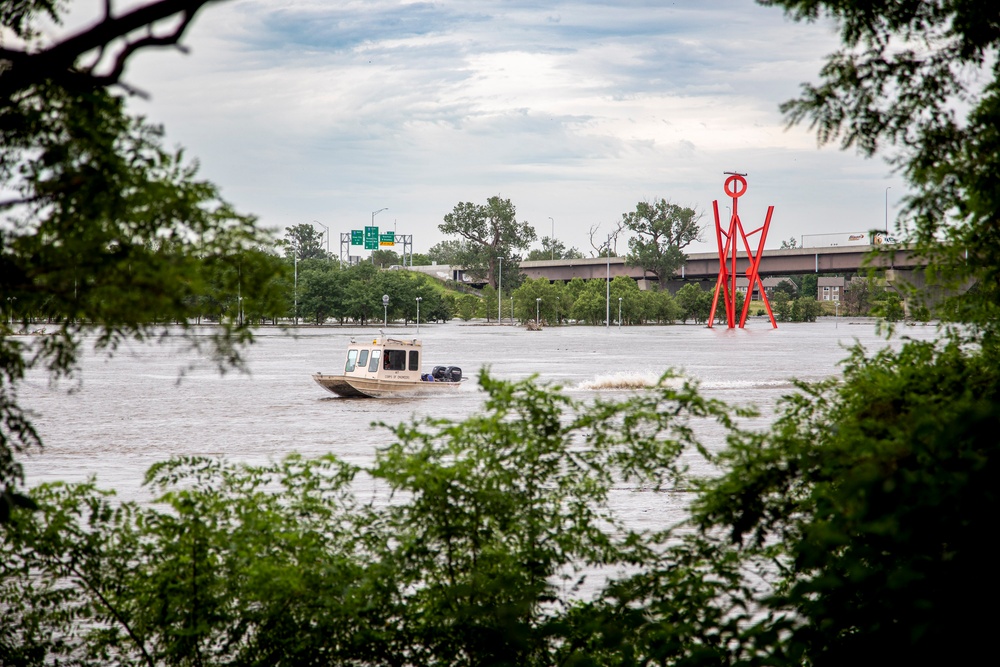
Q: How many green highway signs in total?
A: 3